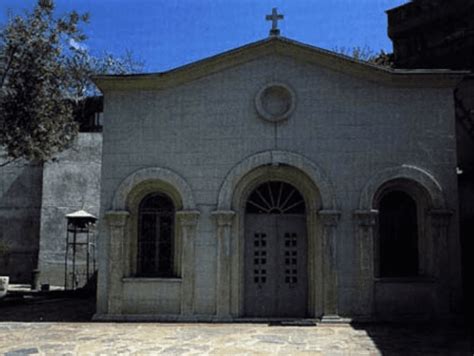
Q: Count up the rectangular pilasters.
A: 6